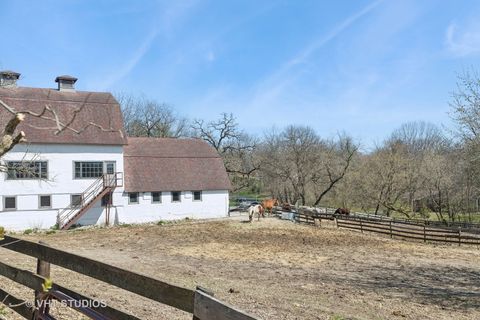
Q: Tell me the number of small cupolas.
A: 2